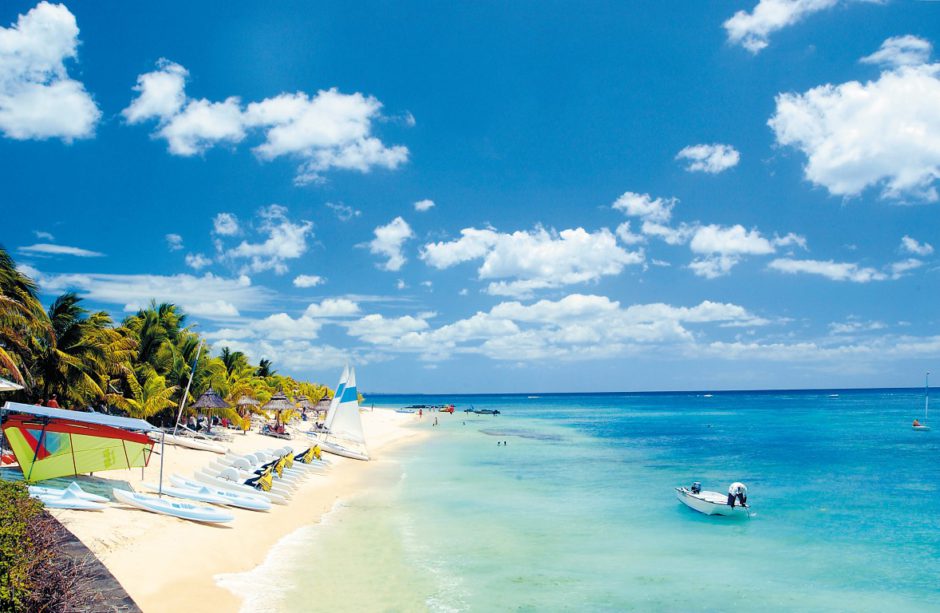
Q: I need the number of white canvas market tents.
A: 0